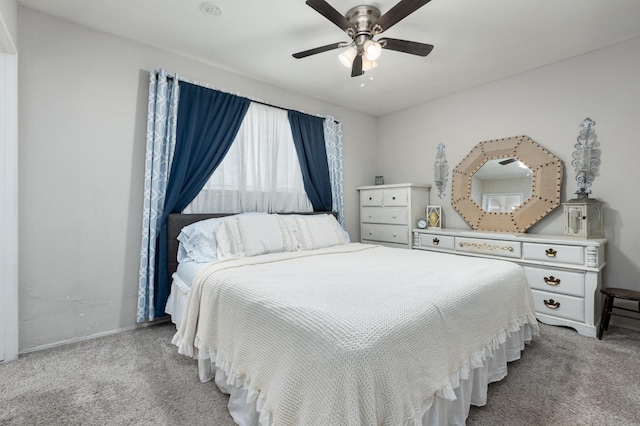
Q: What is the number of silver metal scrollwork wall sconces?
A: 2